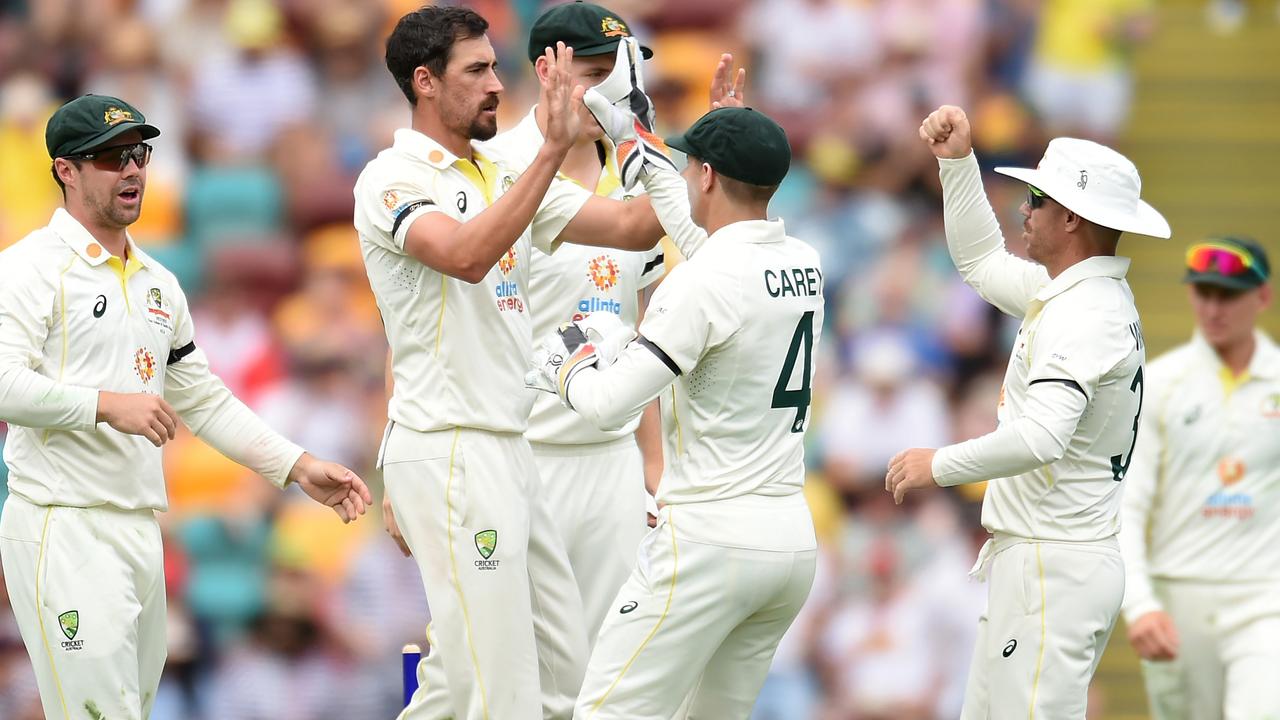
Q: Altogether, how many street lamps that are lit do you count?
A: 0